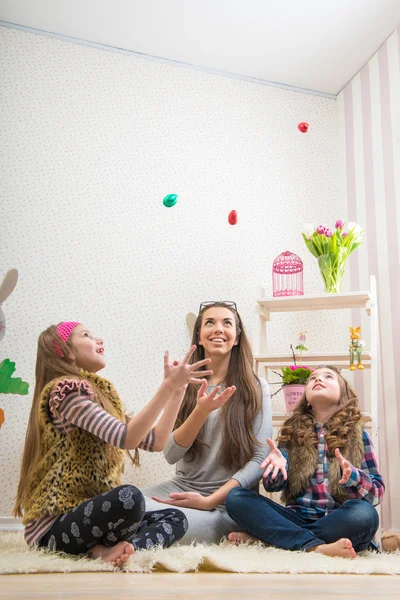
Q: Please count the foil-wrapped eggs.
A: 3